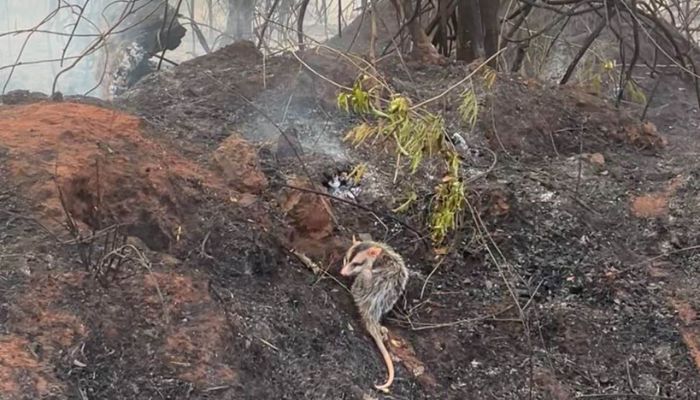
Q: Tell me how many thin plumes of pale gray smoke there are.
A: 1